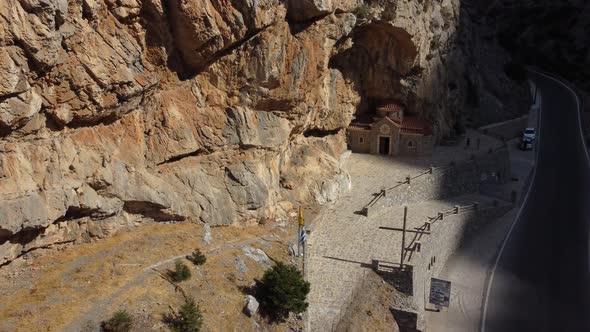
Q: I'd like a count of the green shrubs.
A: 5